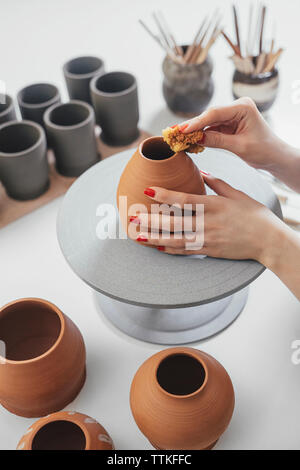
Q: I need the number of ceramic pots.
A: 12